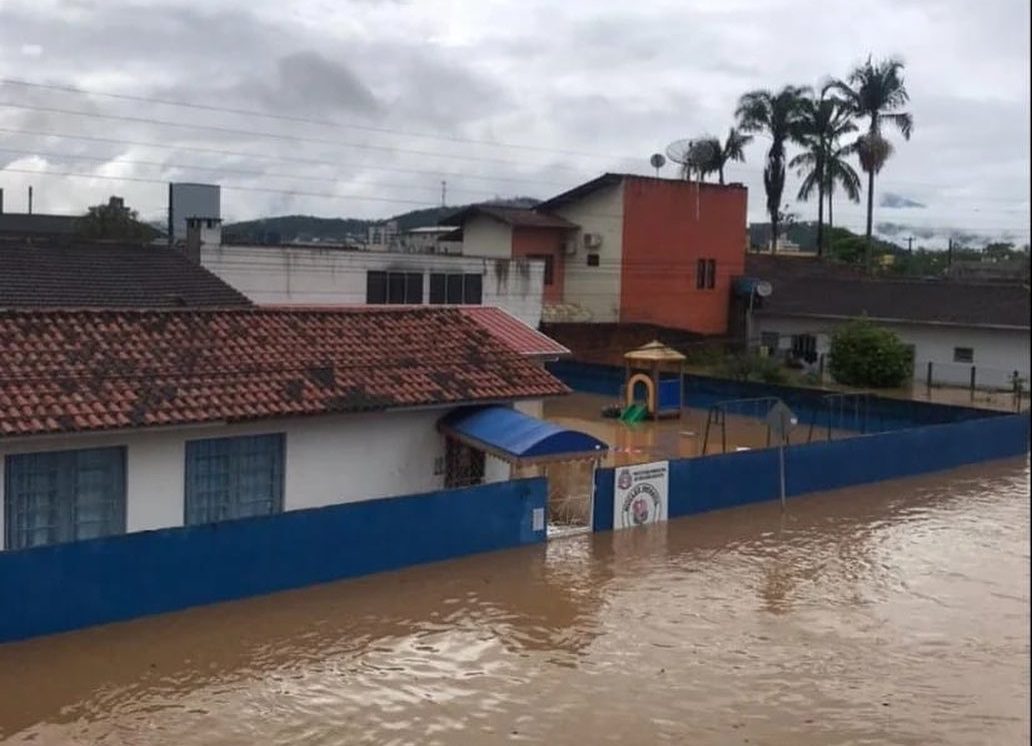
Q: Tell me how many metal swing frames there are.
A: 2